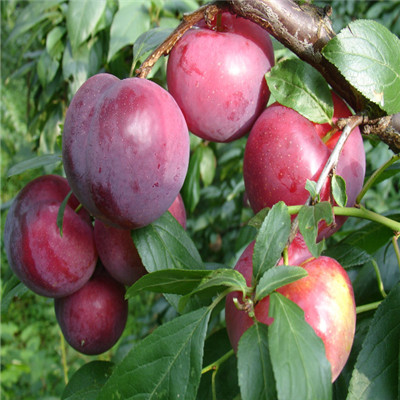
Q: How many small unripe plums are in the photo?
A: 0